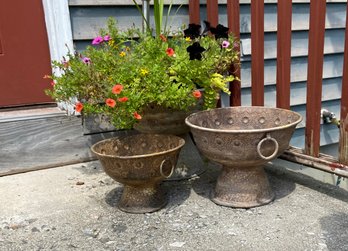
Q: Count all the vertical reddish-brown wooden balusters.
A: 7